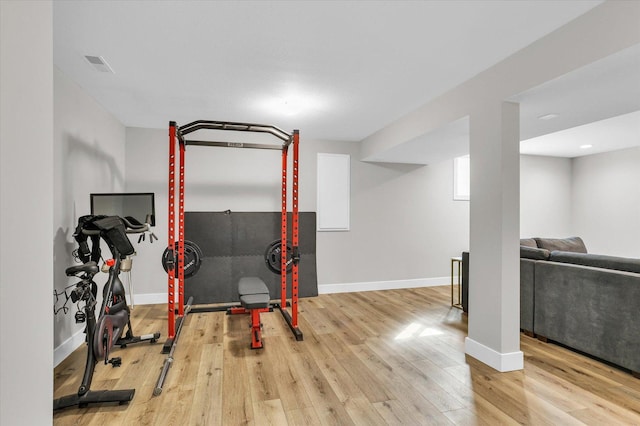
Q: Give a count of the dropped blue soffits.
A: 0